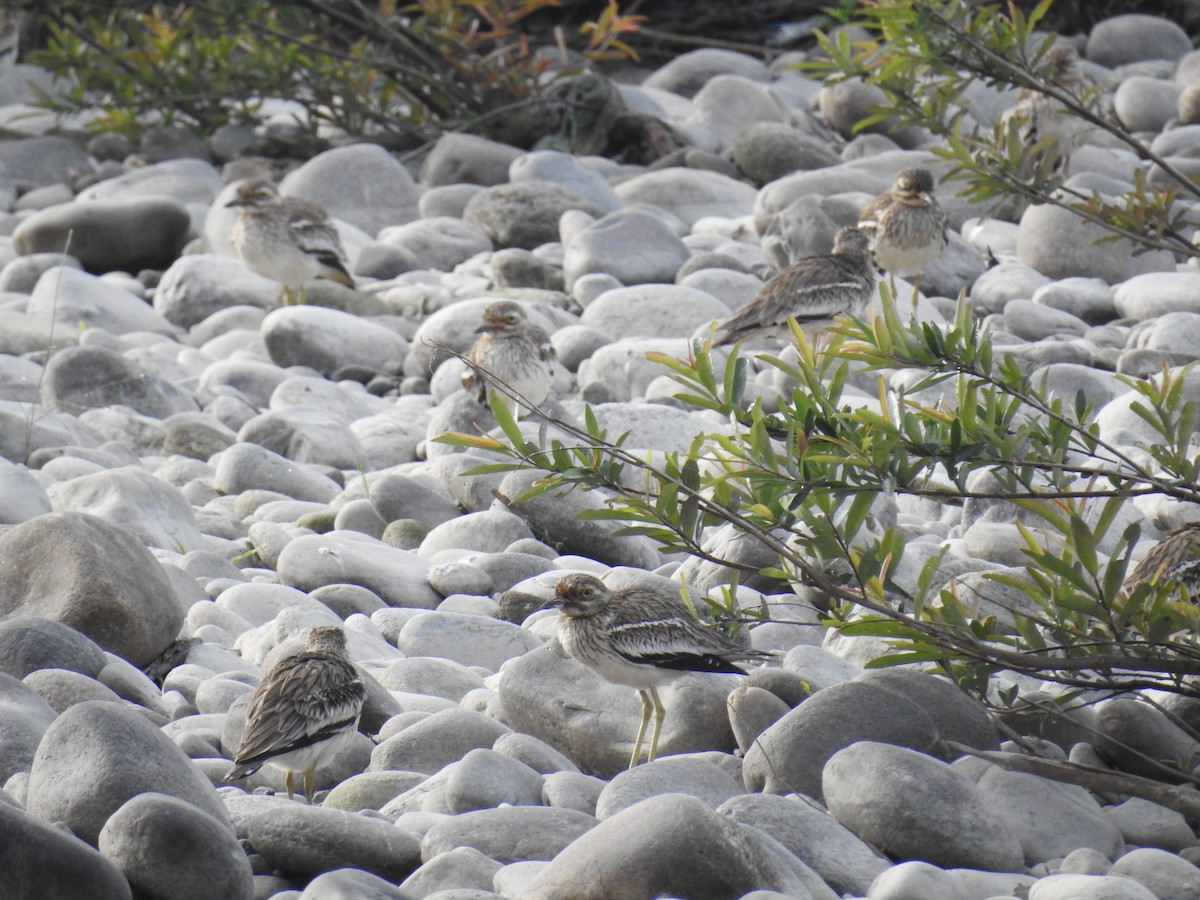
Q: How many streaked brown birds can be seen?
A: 8